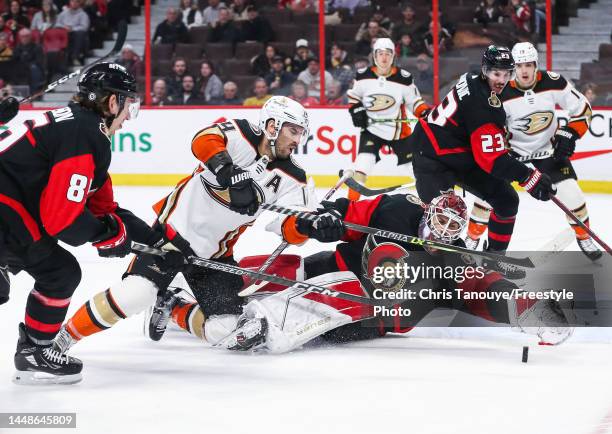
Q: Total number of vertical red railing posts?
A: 4